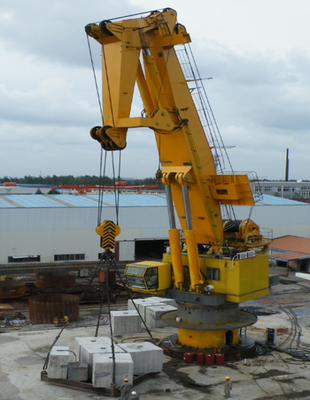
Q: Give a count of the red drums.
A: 4